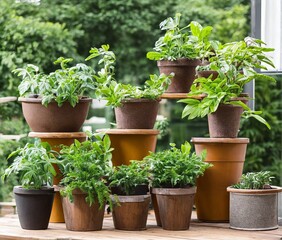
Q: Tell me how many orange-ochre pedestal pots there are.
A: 3